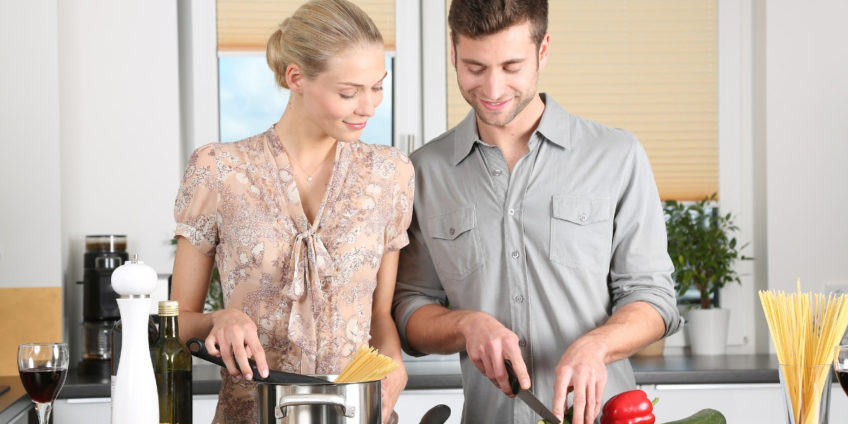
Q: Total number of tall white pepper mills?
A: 1